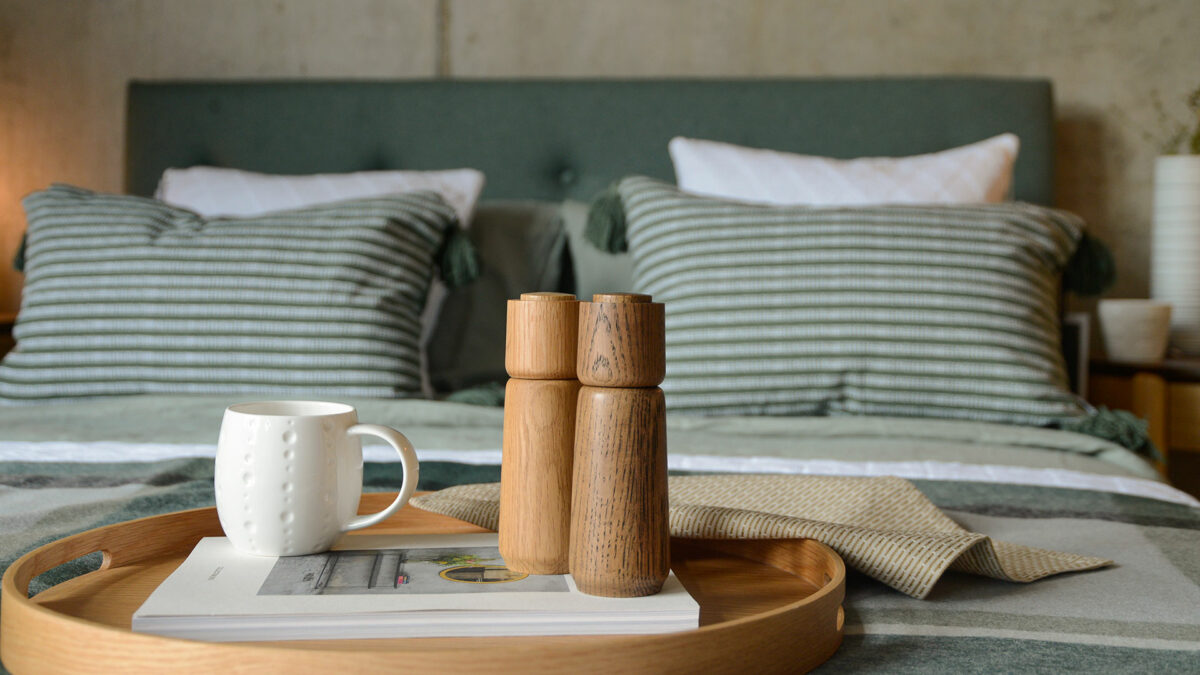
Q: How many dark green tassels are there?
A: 6